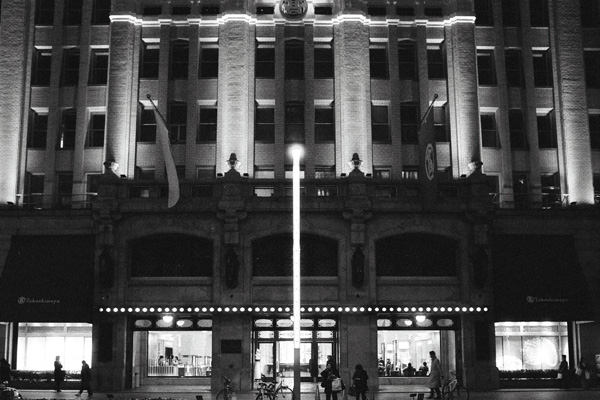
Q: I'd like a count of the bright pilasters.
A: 6